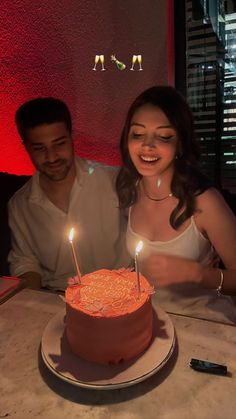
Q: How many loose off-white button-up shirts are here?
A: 1